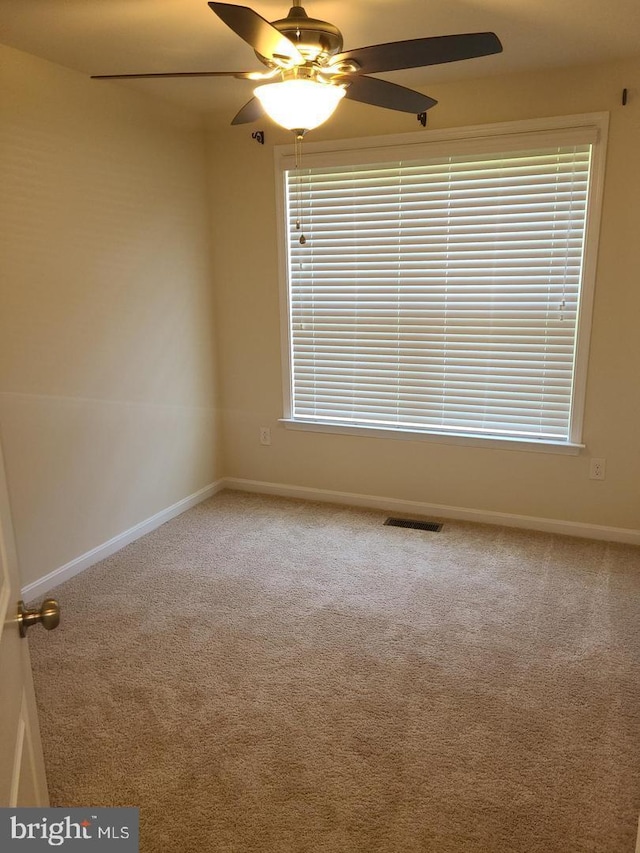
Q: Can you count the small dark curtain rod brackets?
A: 3